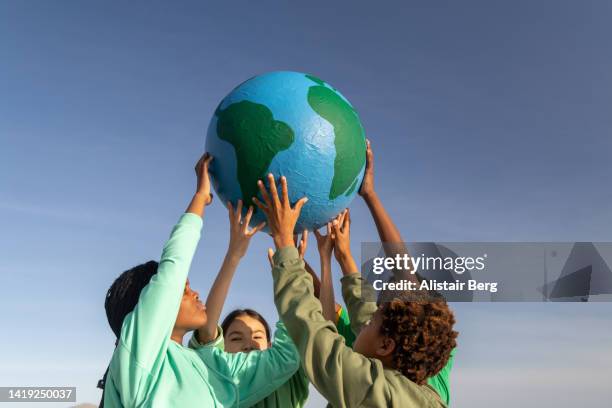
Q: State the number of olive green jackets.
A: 1